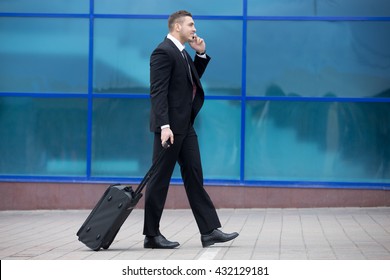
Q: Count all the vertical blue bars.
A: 2